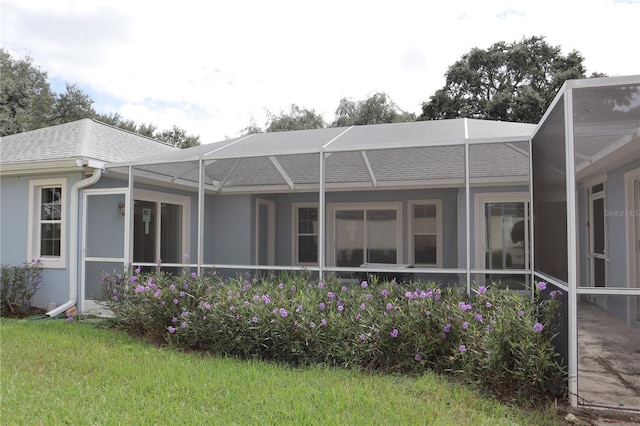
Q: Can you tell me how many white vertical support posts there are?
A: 6